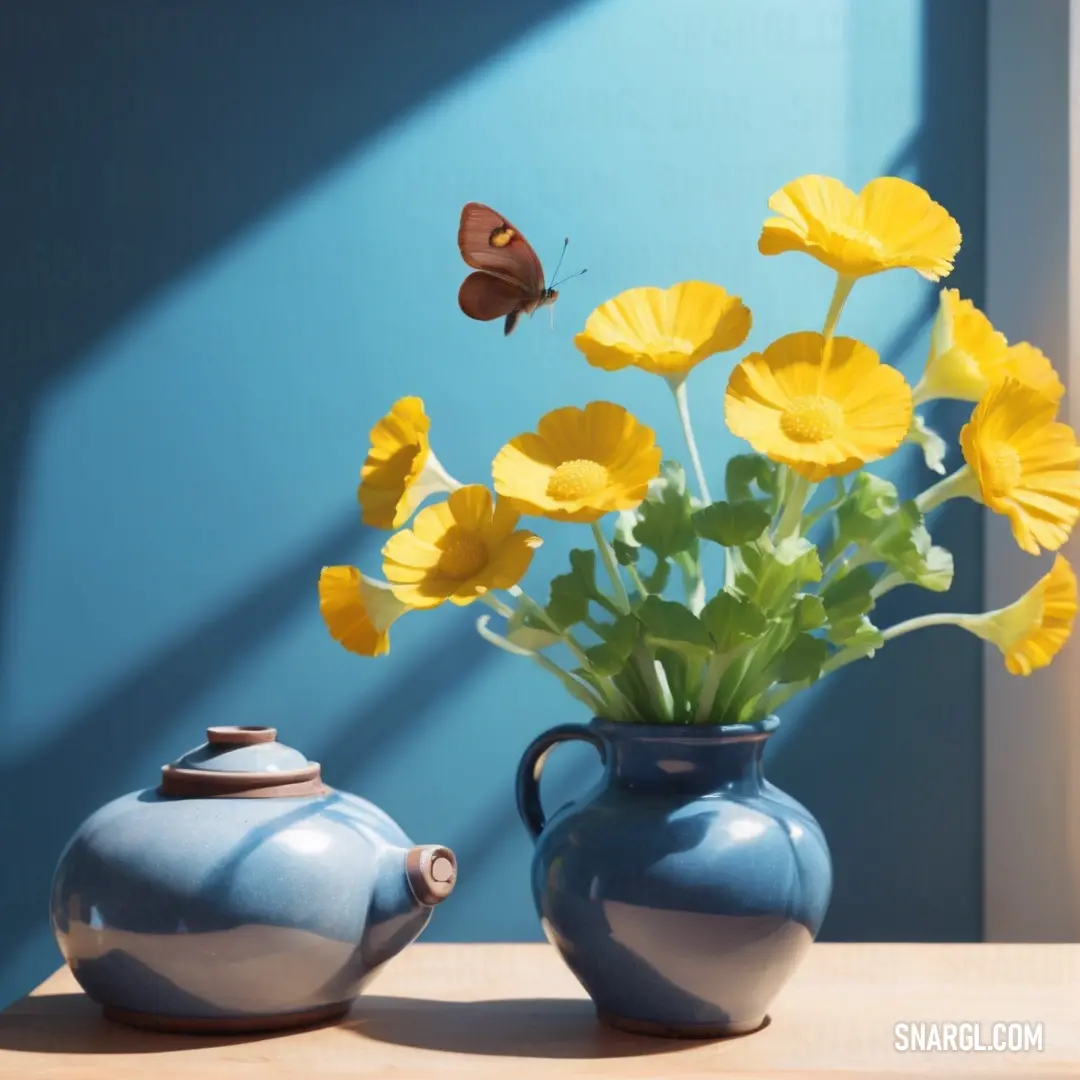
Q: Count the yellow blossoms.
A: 10